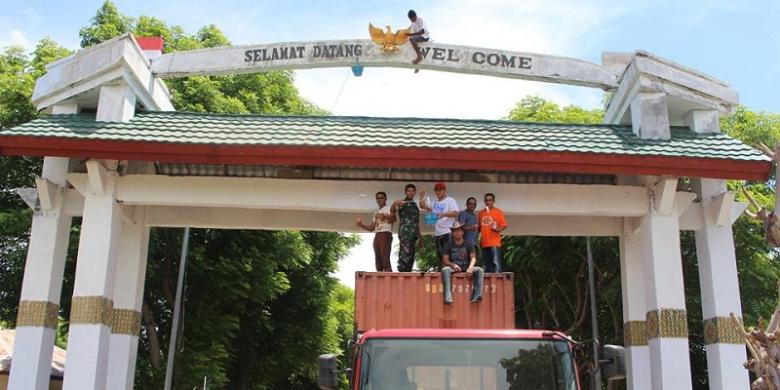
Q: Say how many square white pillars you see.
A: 6